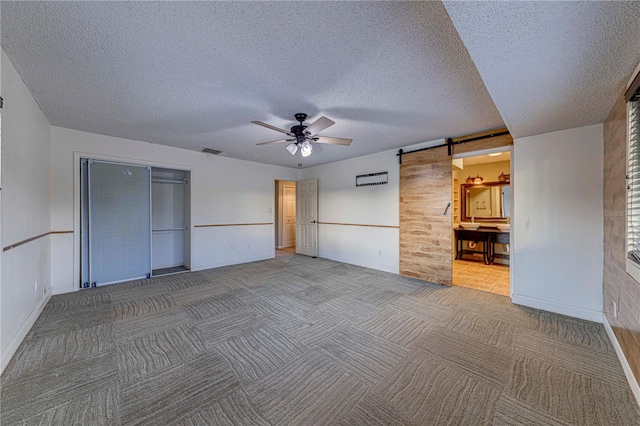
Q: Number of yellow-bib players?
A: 0